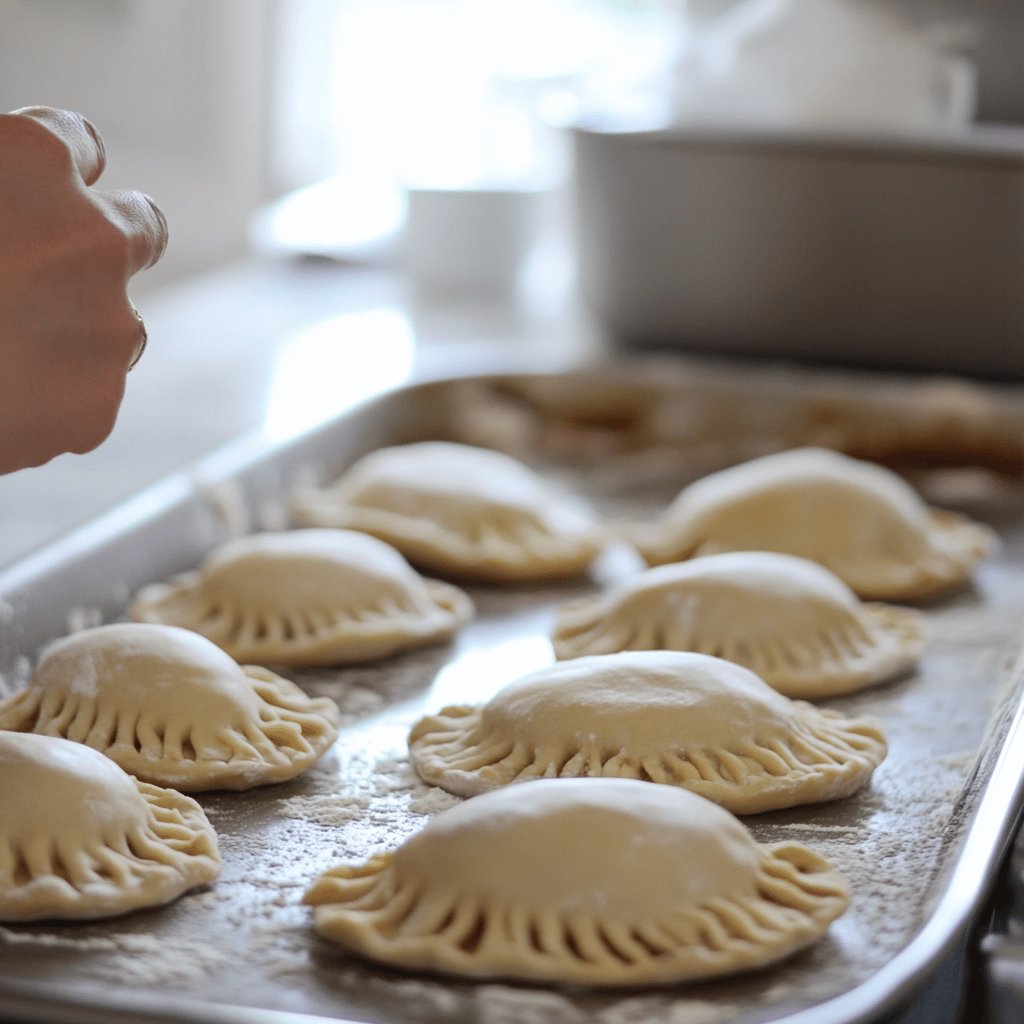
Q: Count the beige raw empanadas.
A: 8